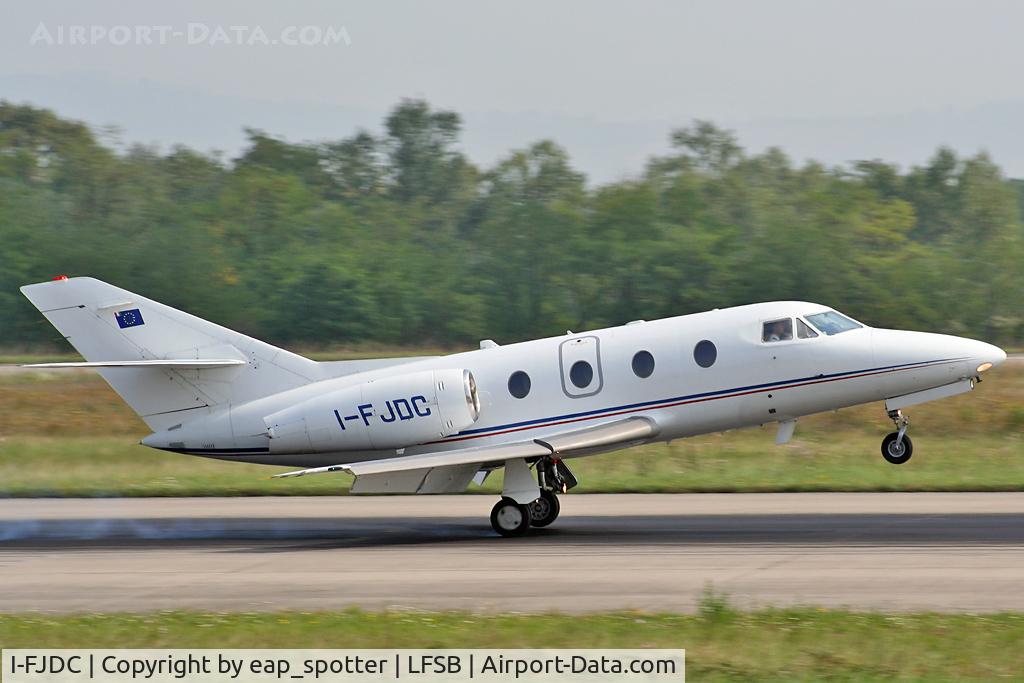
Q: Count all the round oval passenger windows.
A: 4